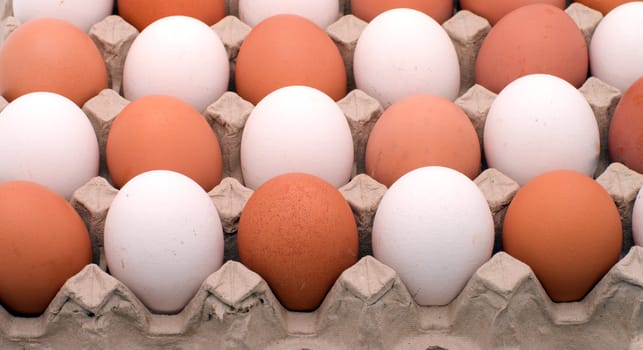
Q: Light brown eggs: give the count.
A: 13